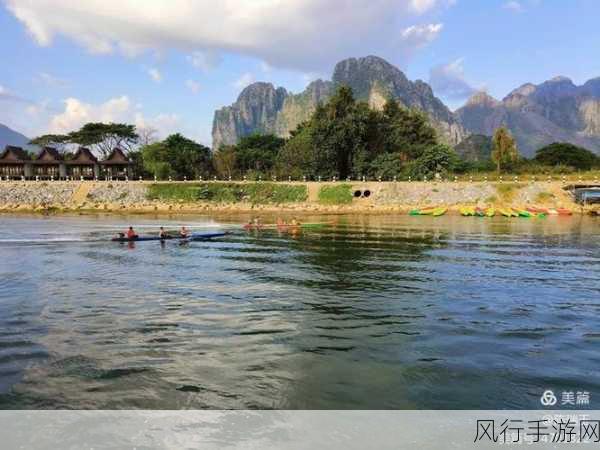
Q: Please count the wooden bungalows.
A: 4